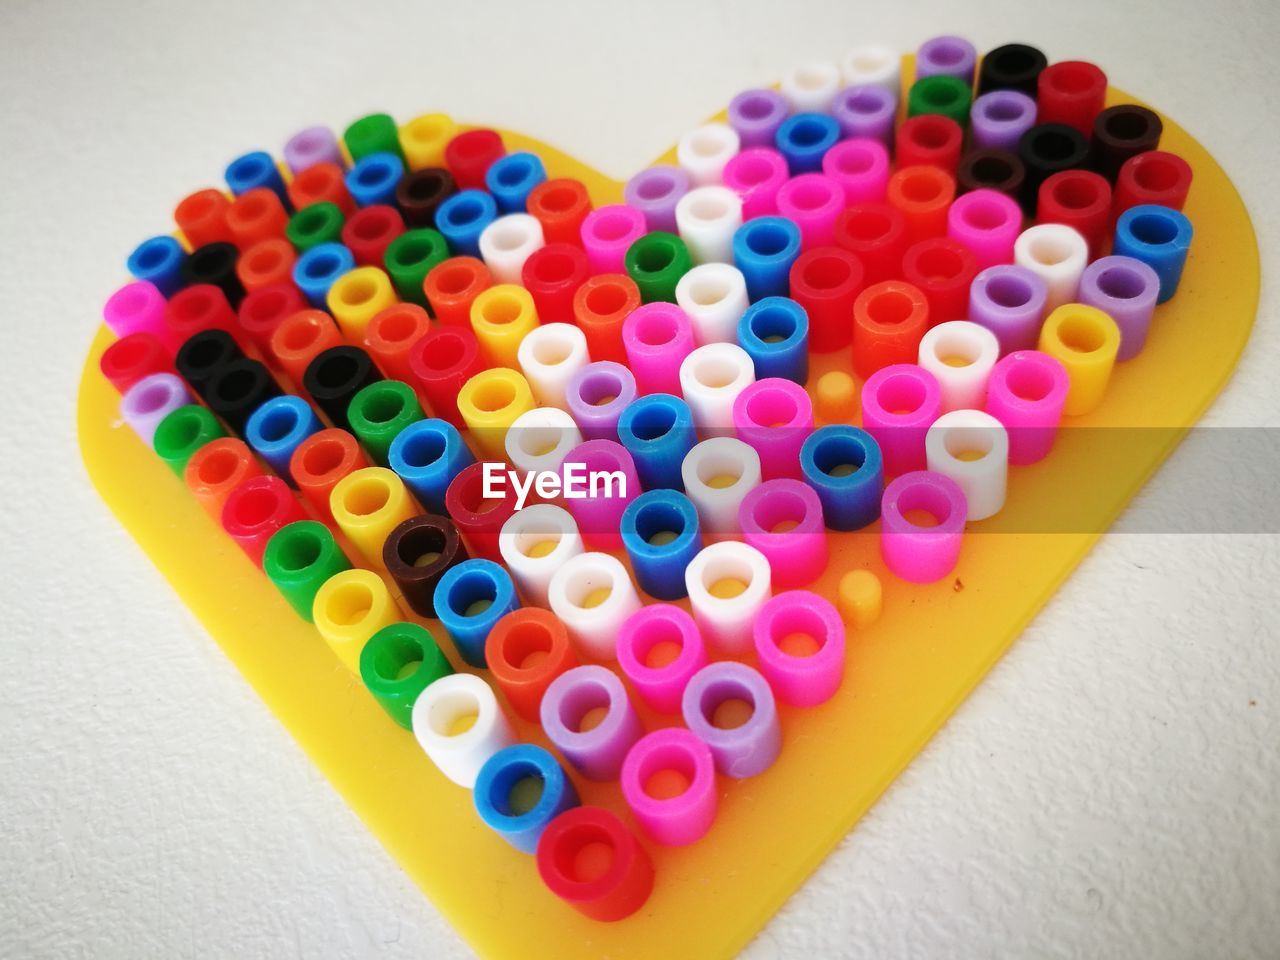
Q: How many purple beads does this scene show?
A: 12